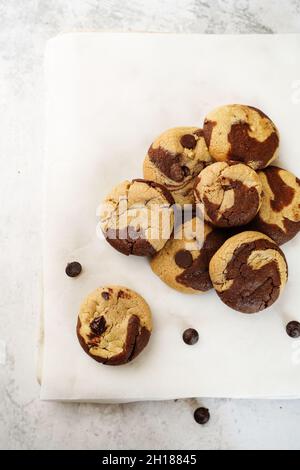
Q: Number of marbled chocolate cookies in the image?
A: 8